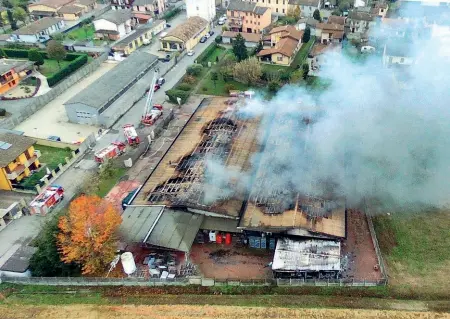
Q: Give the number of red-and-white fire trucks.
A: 4